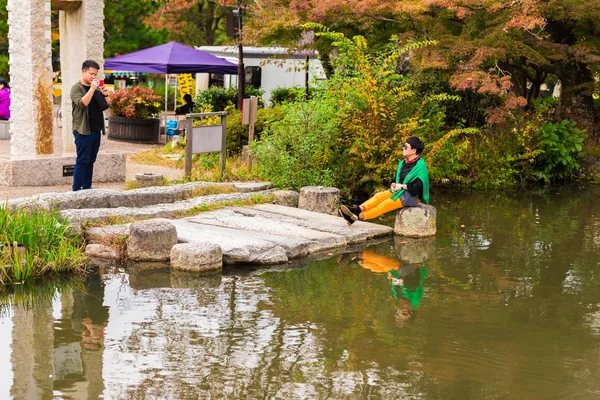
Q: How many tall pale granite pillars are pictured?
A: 2